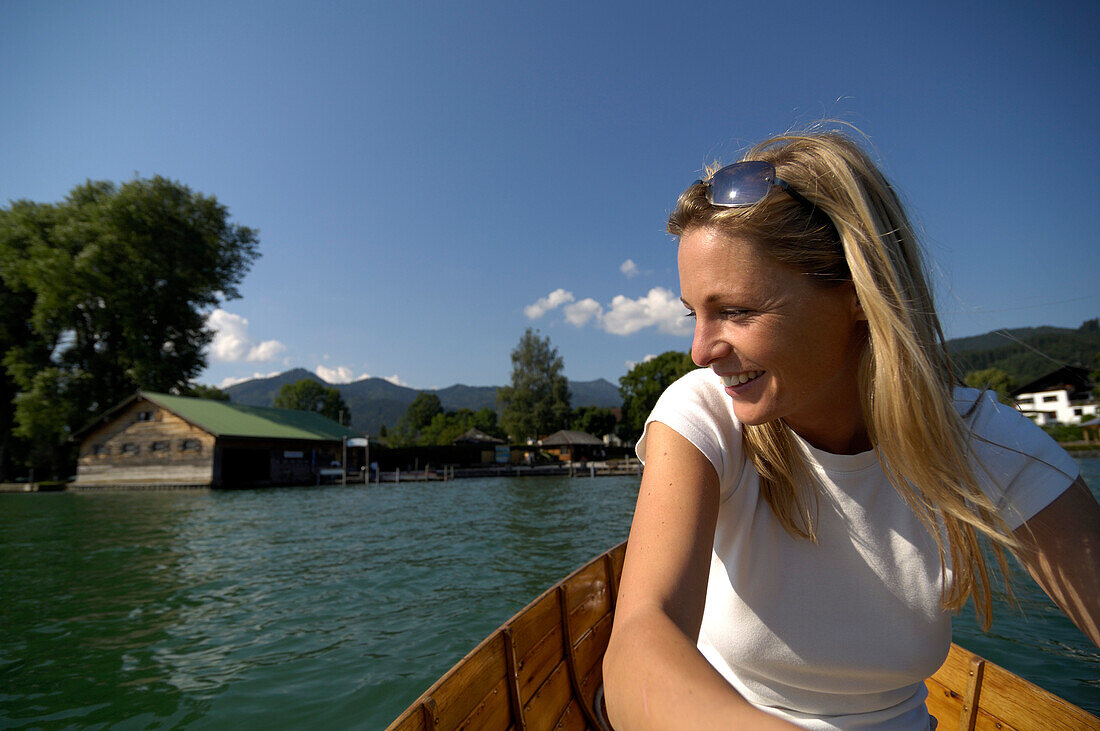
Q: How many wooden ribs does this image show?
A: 5